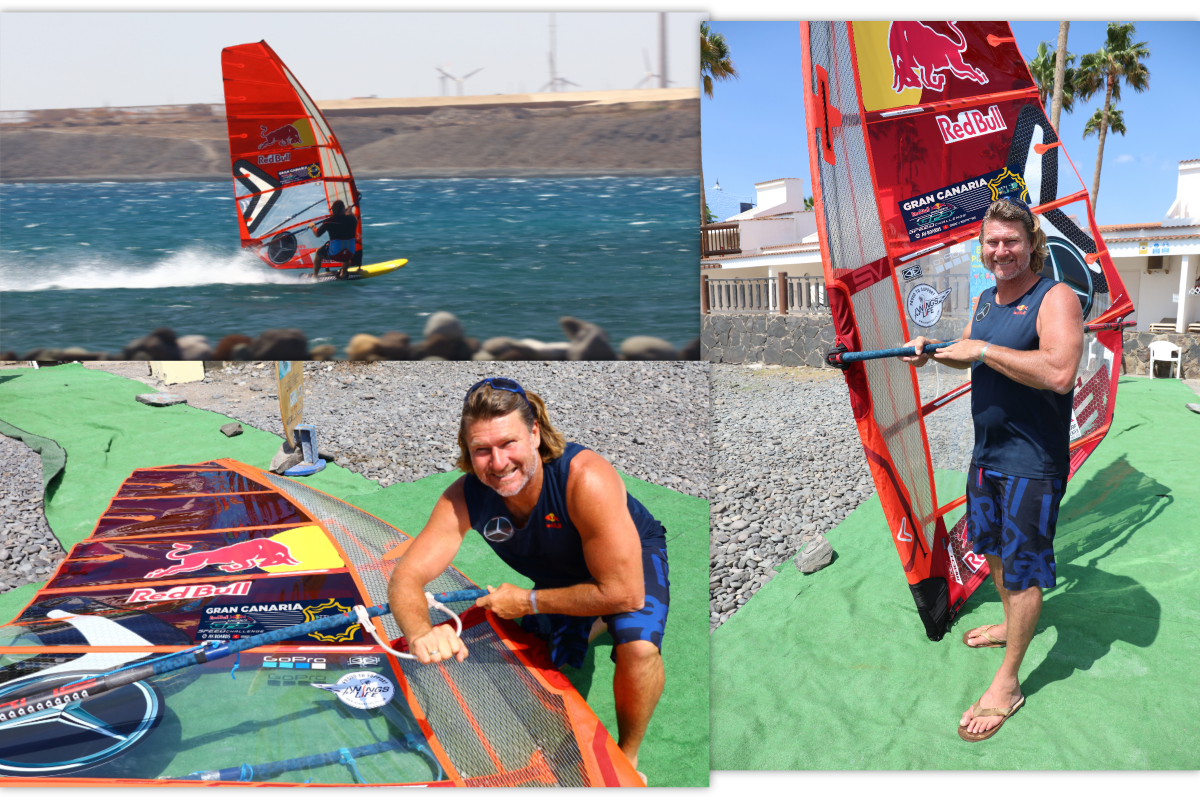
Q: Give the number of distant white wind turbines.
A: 3